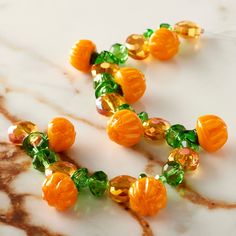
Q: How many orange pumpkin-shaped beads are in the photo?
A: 8